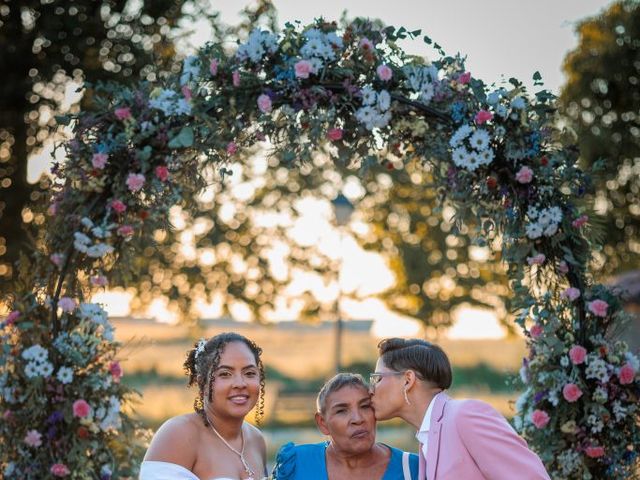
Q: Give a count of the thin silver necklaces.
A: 1